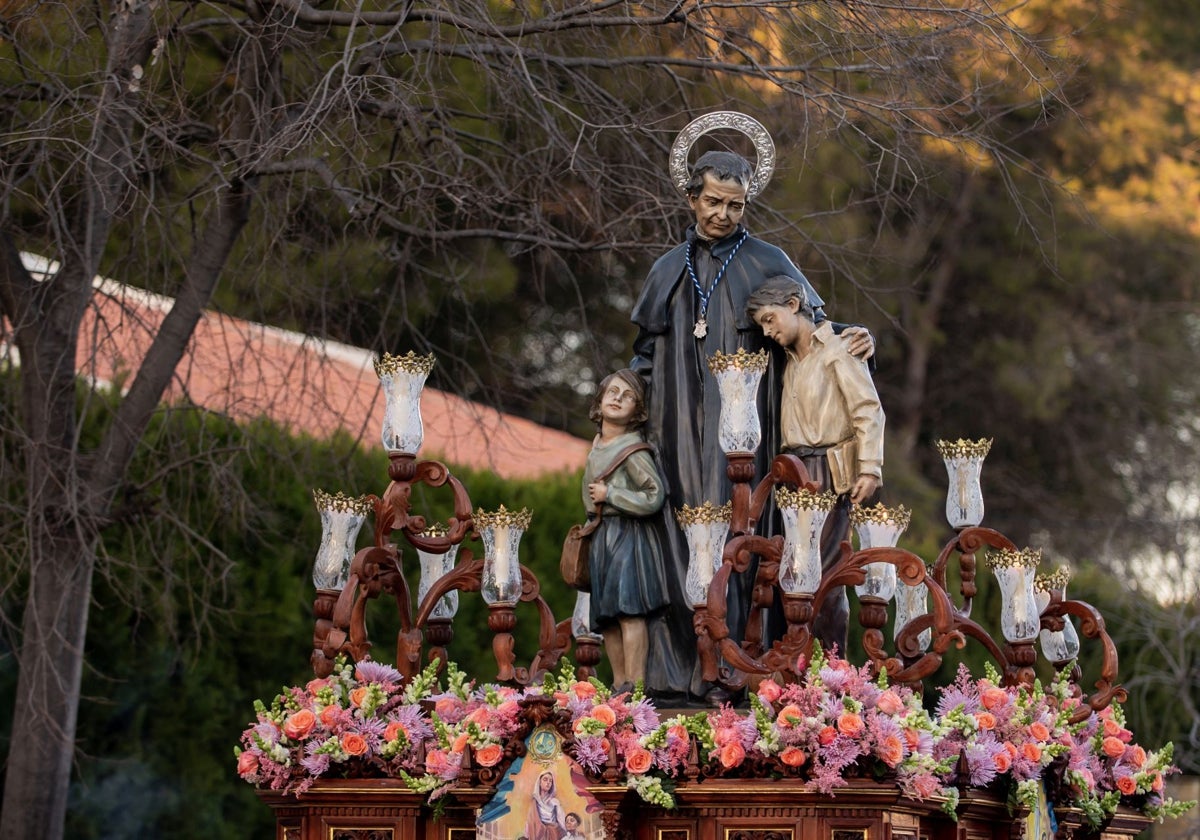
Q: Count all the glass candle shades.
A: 13